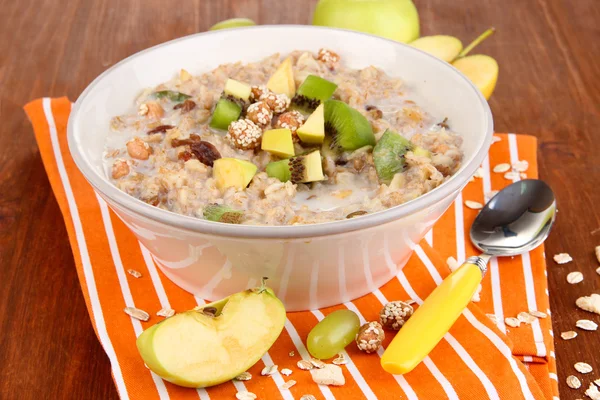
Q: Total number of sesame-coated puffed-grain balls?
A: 8